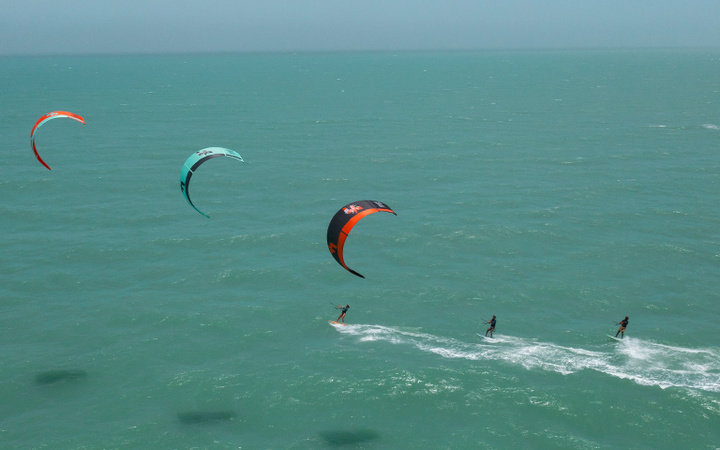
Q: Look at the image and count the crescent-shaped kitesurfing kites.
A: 3